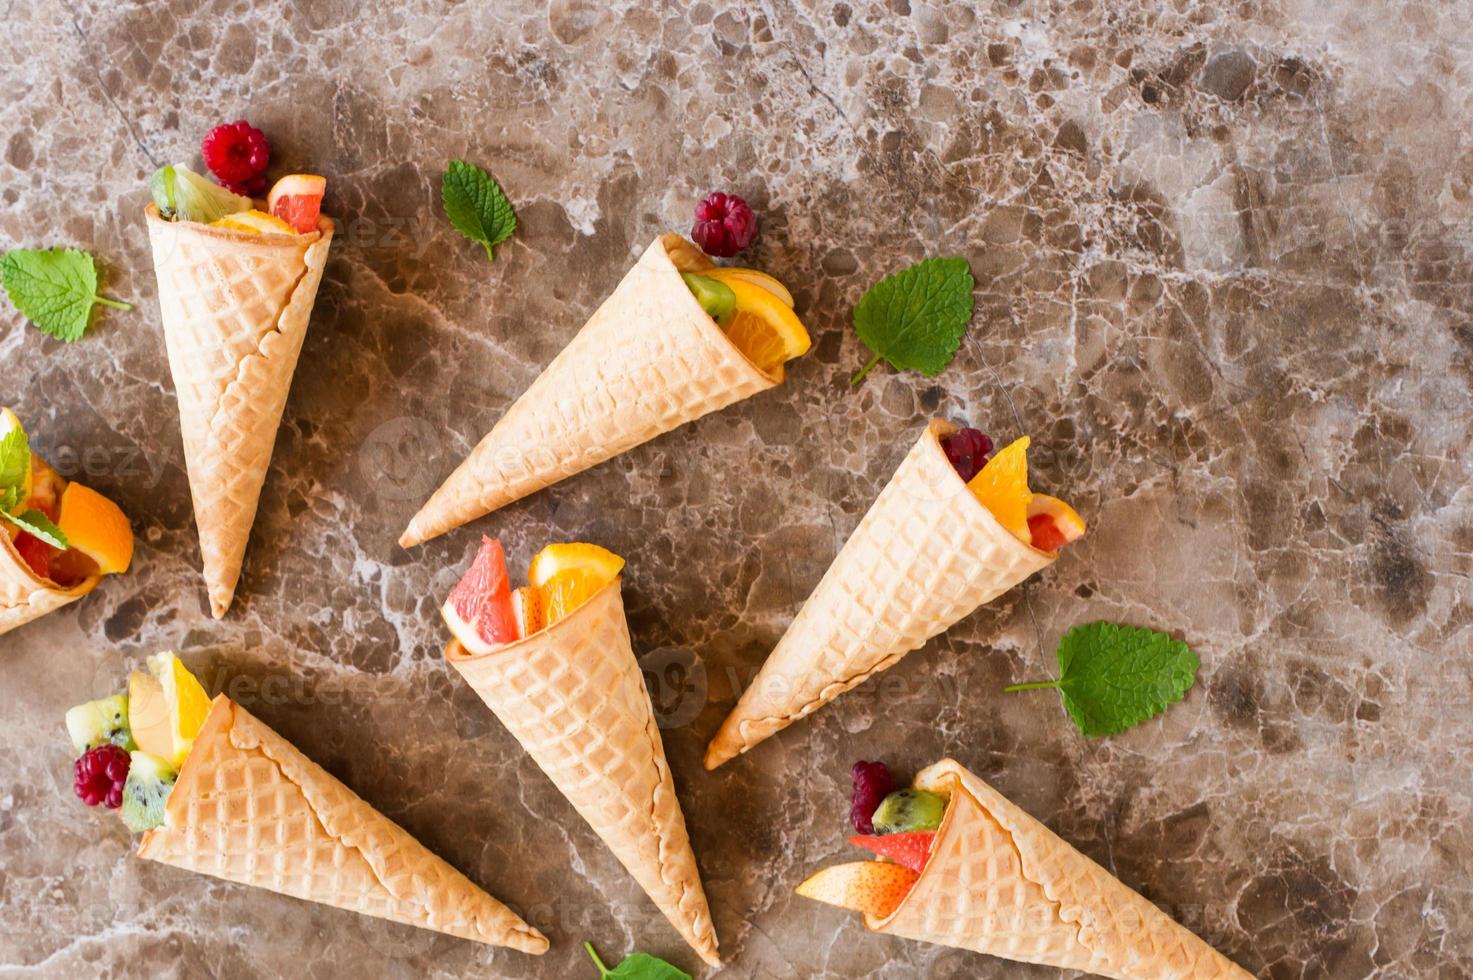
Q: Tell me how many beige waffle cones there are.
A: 7